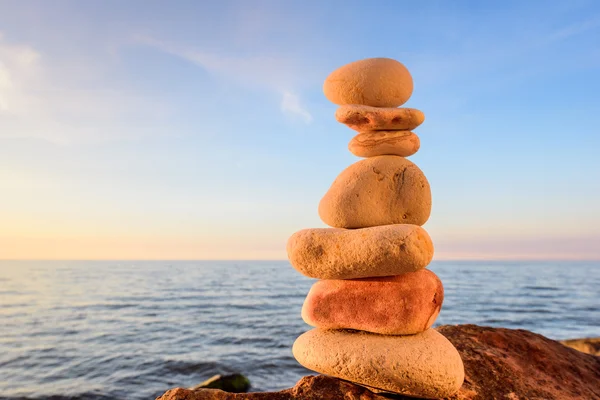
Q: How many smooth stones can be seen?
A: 7